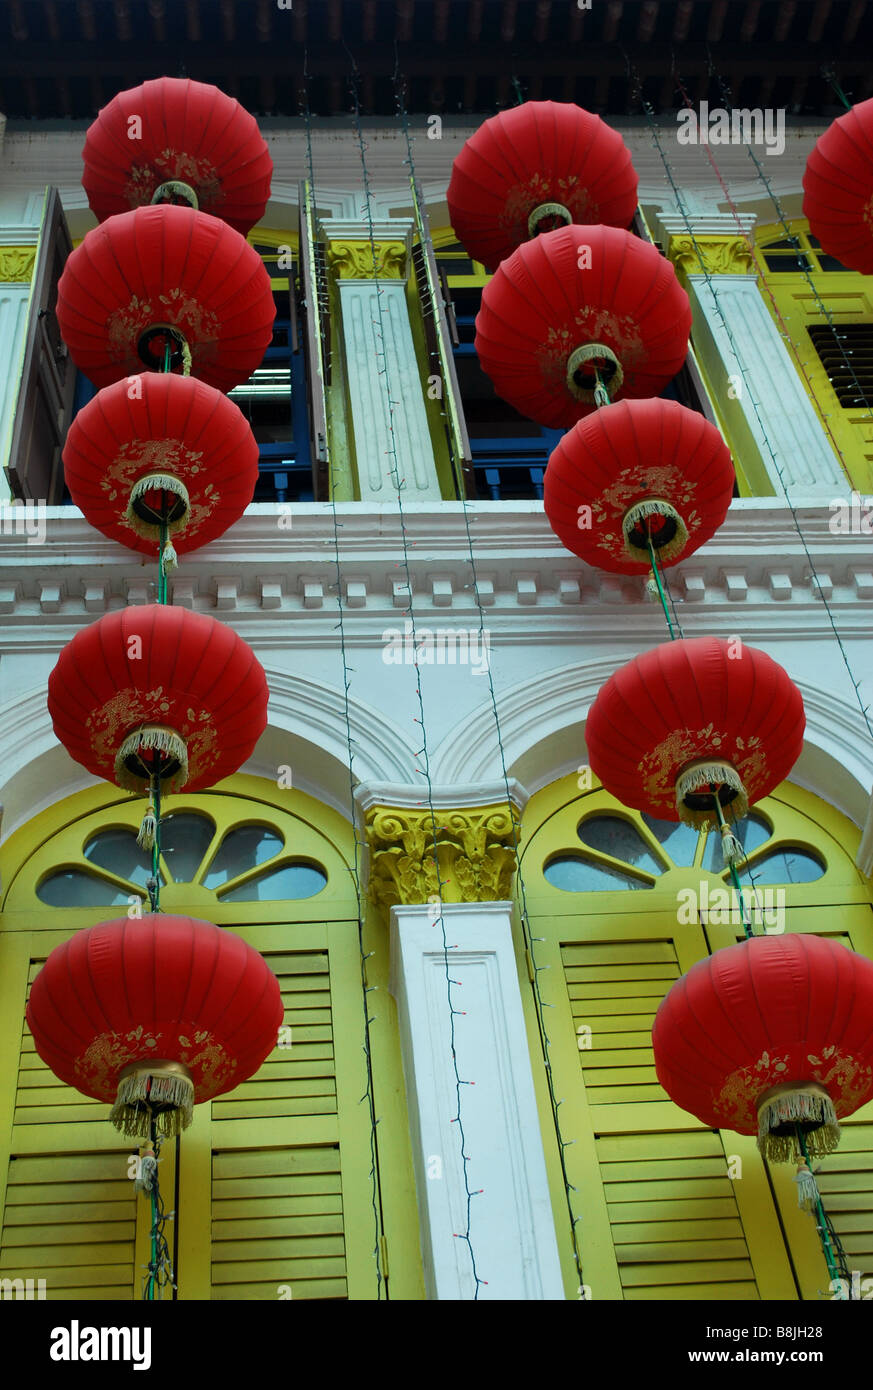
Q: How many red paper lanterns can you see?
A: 11